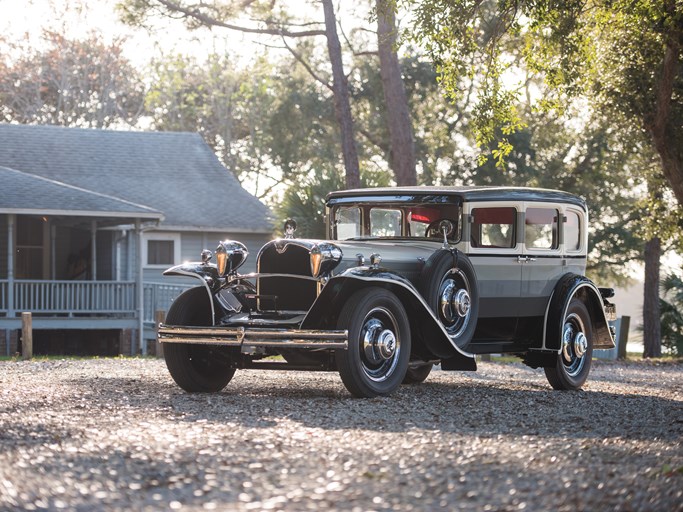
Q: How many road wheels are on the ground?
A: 4